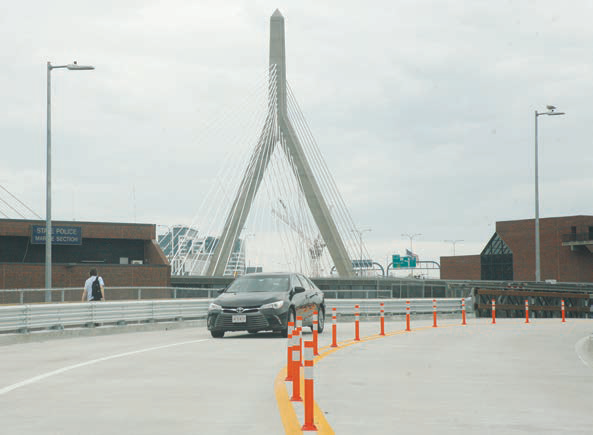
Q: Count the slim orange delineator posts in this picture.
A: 14